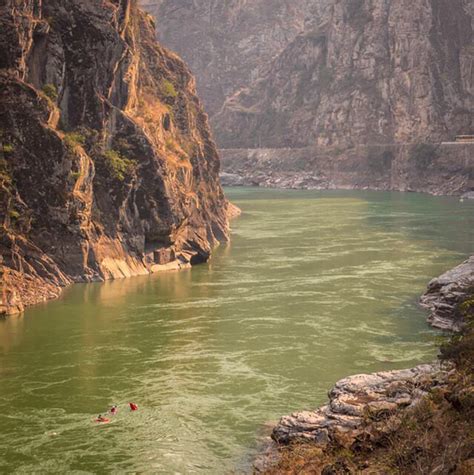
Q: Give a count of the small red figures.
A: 3